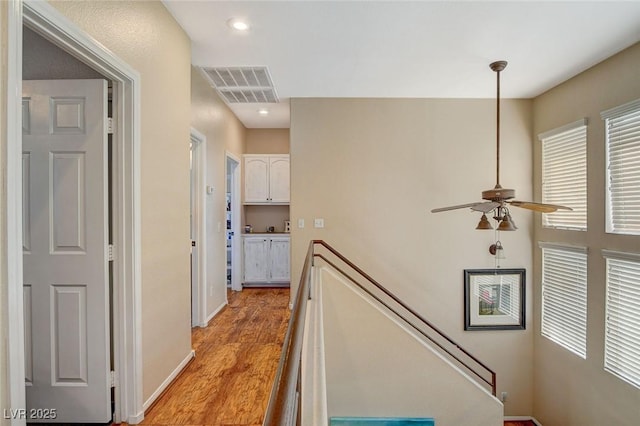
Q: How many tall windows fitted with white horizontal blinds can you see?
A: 4